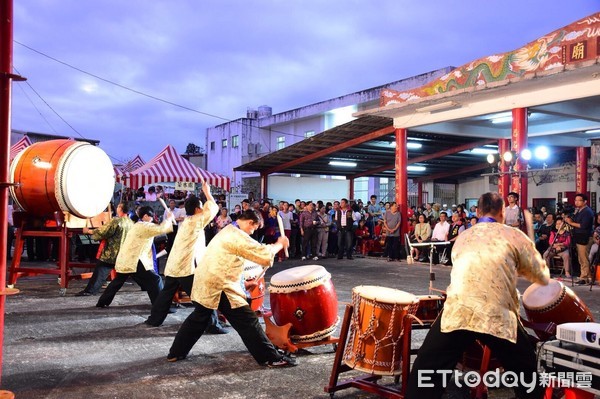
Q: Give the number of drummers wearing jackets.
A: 5